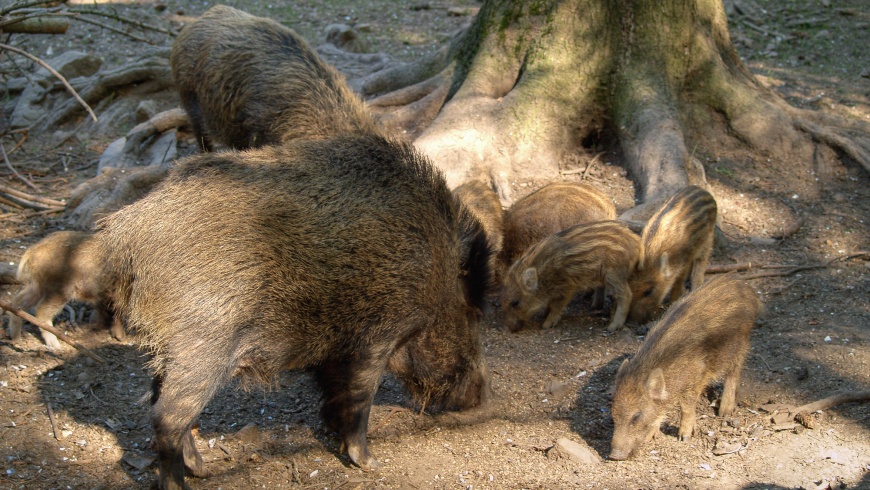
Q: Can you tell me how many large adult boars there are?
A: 2